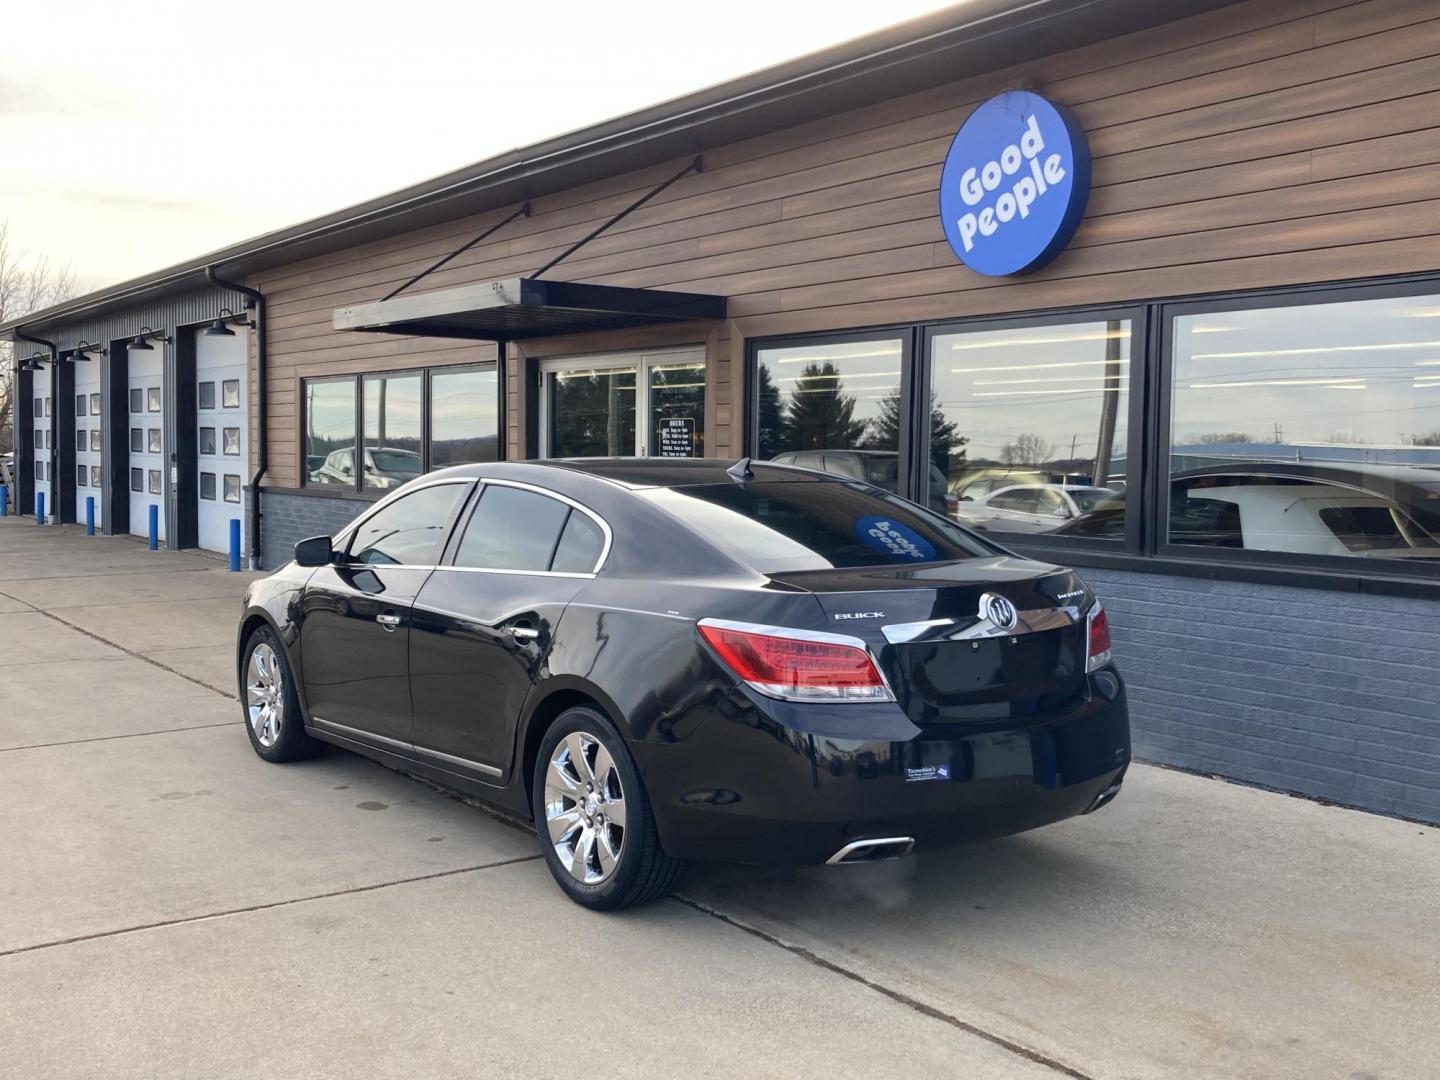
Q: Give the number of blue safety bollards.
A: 5